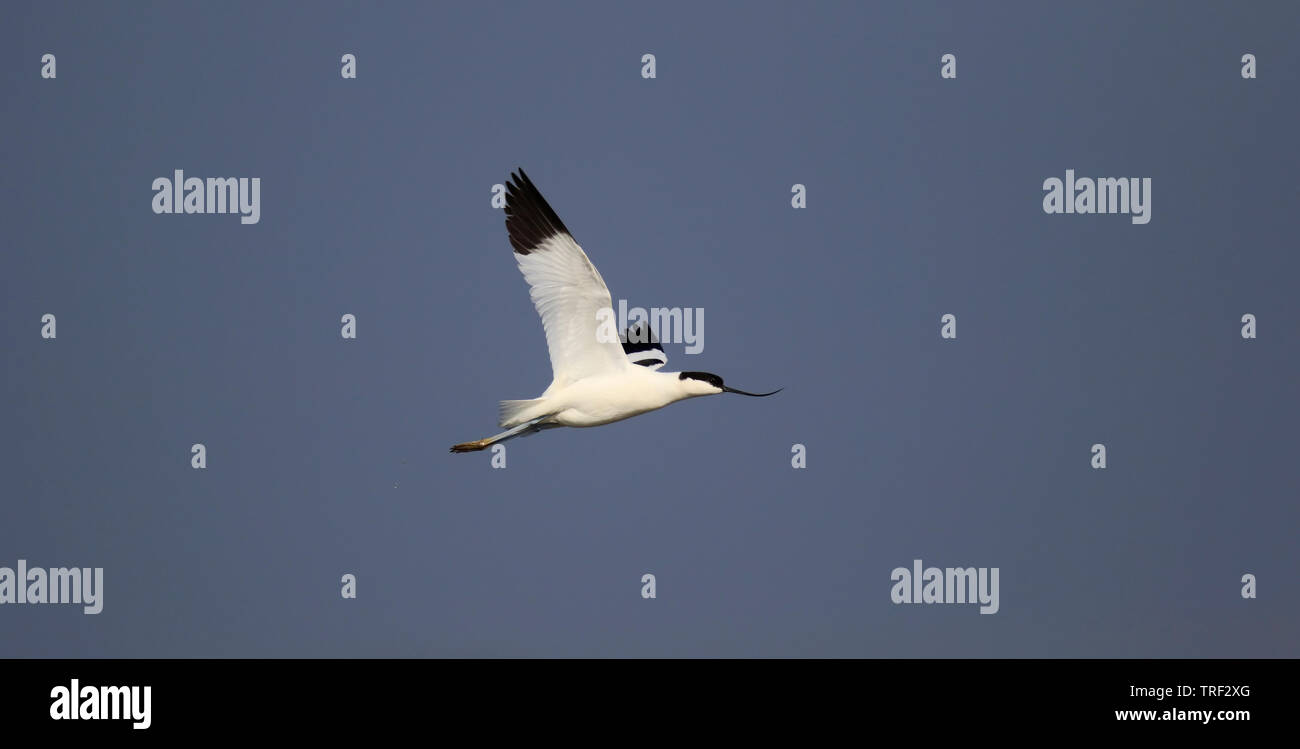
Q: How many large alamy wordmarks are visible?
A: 6